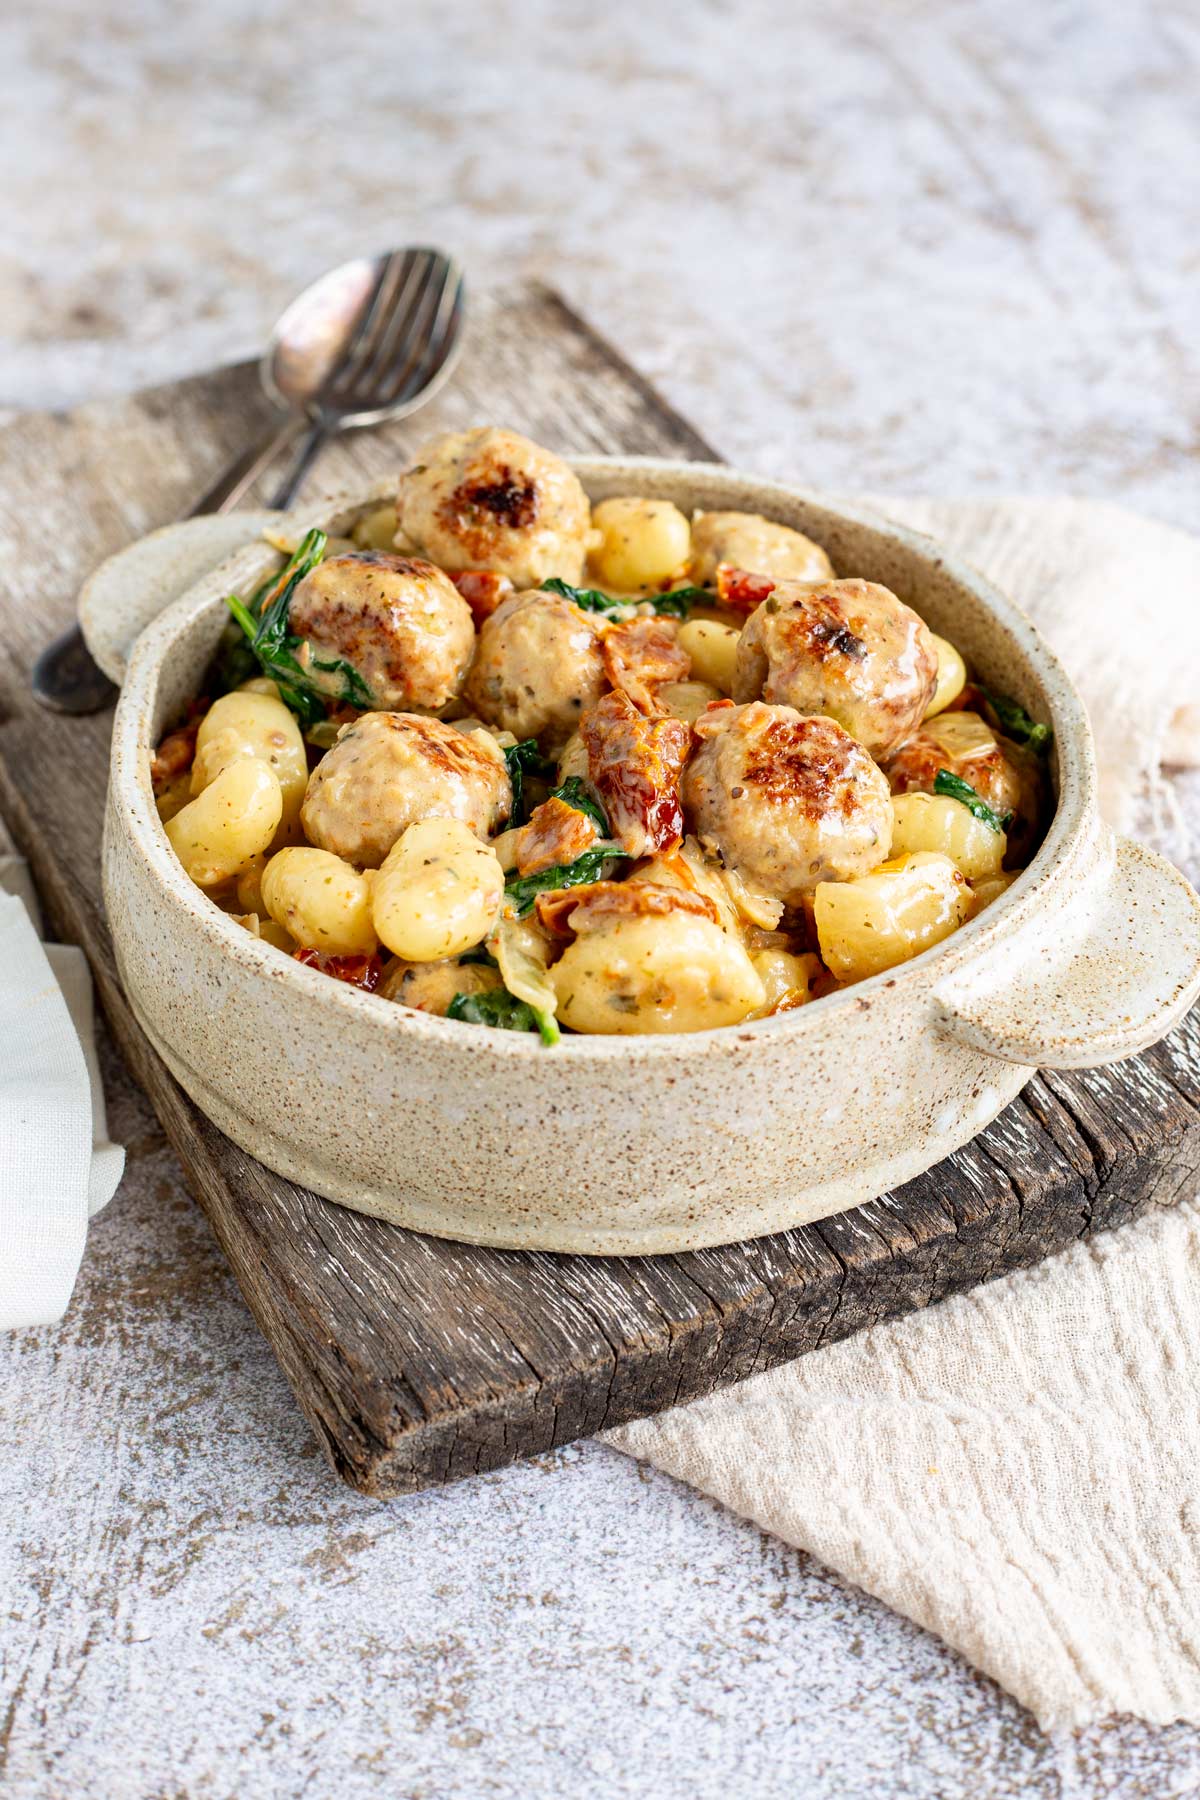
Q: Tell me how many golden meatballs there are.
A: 8